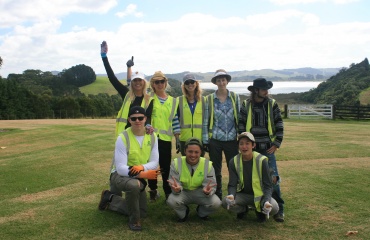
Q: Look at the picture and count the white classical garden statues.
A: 0